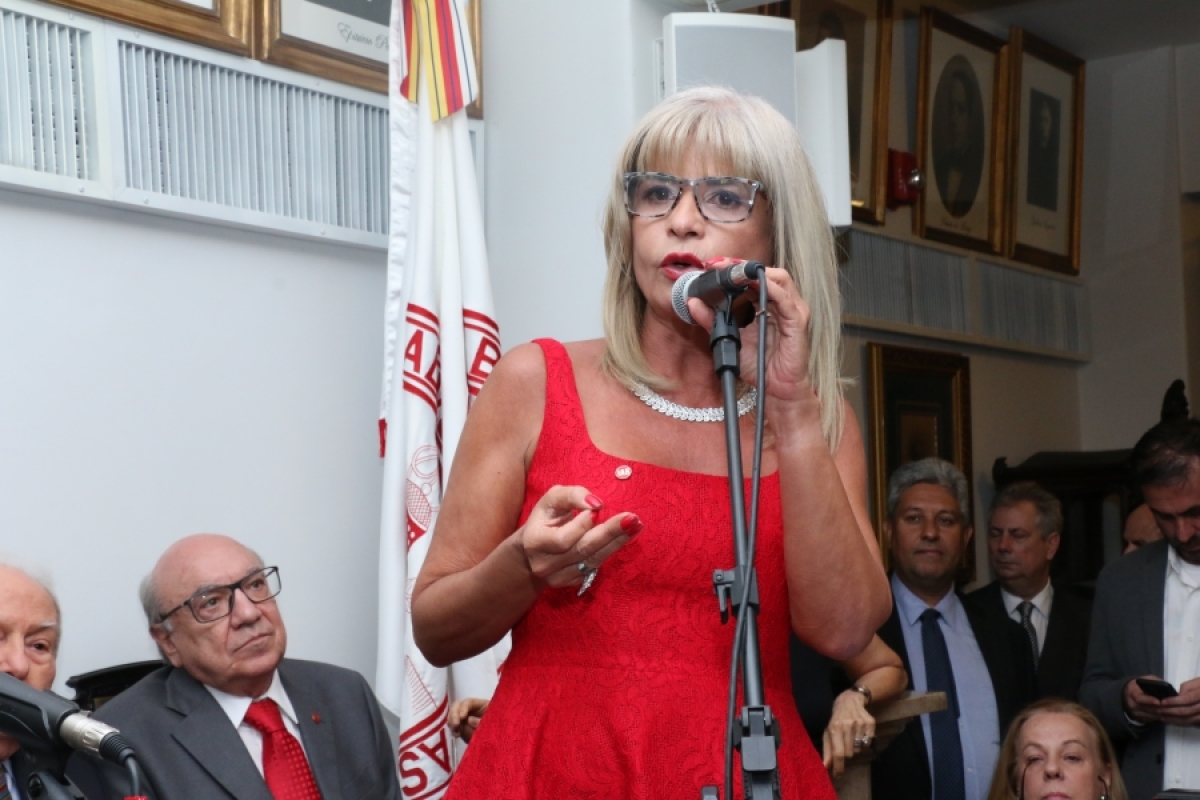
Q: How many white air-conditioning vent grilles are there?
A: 4